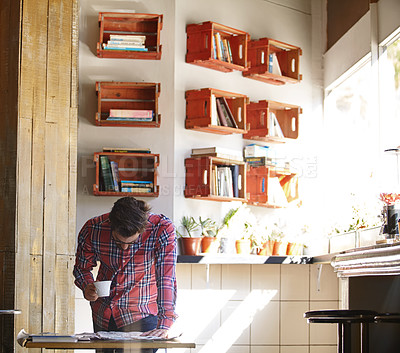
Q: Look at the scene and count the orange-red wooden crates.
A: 9